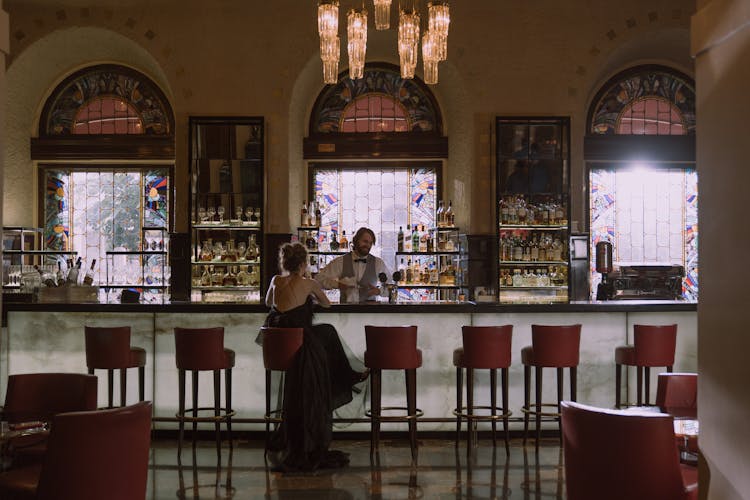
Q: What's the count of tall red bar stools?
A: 7